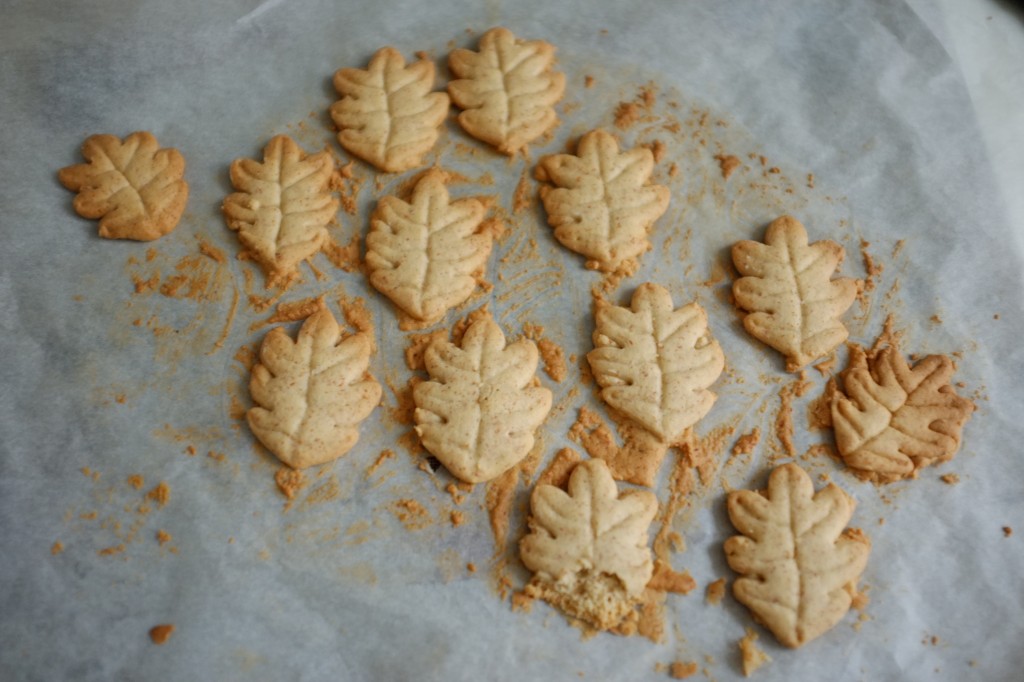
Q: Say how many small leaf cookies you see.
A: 13